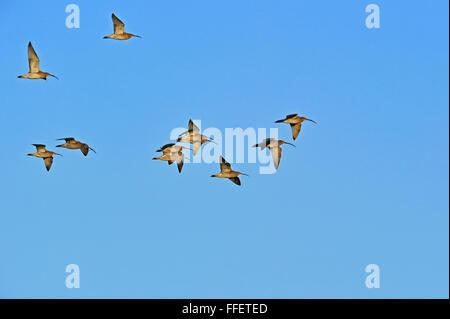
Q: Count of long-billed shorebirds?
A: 11